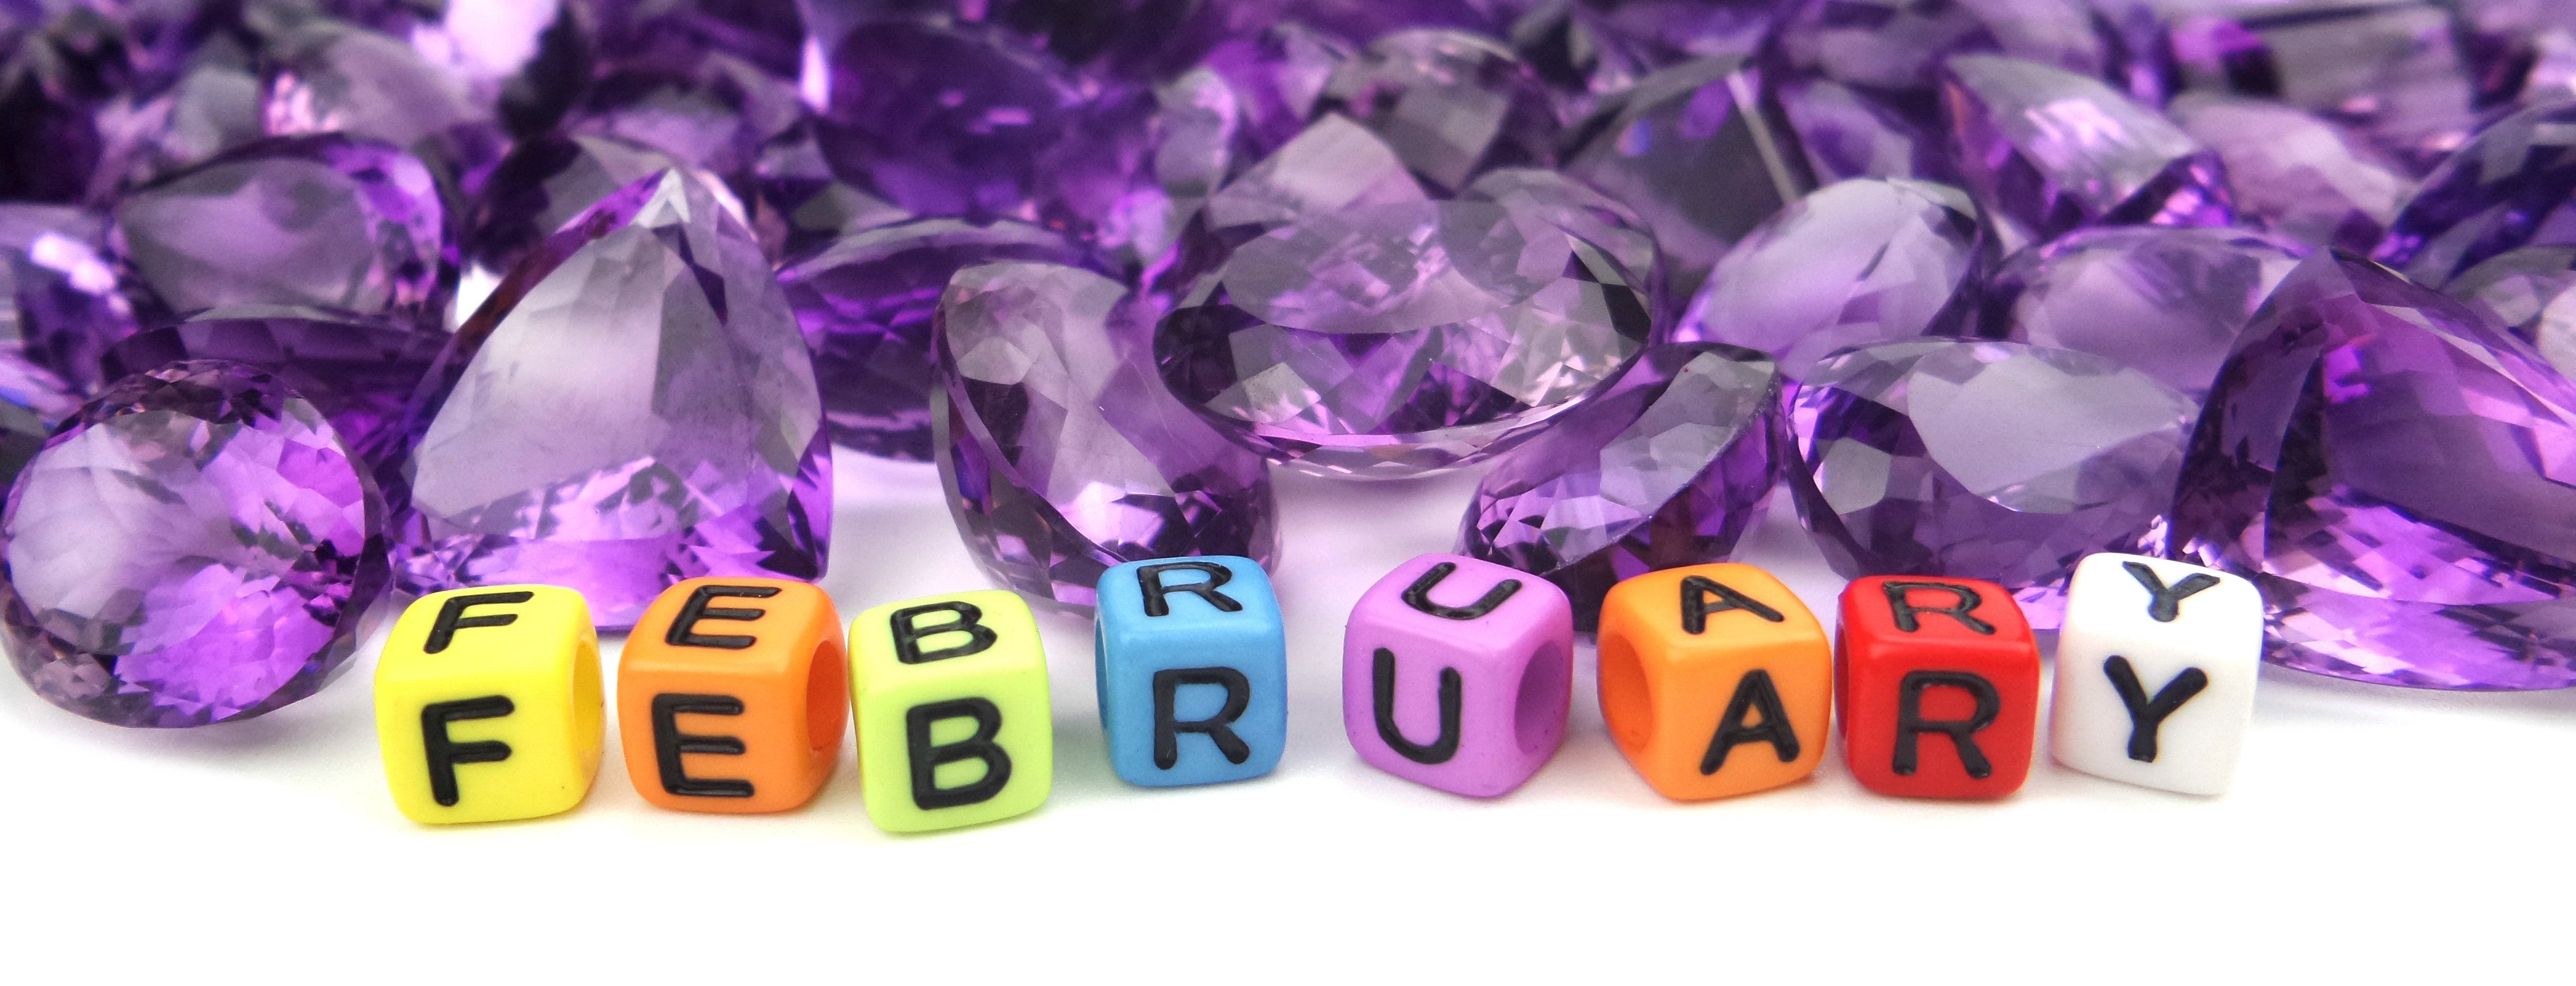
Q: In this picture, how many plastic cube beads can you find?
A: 8